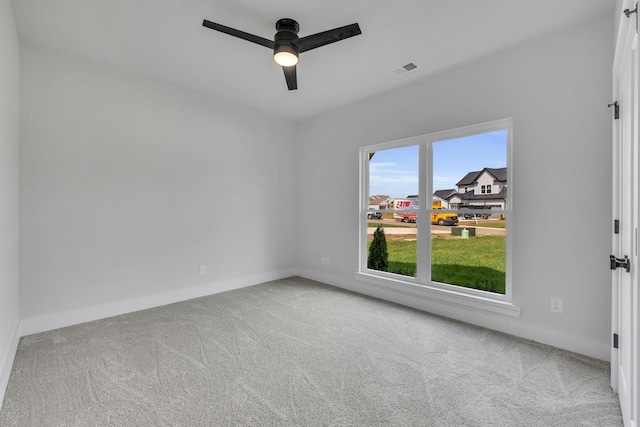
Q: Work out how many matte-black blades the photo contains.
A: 3